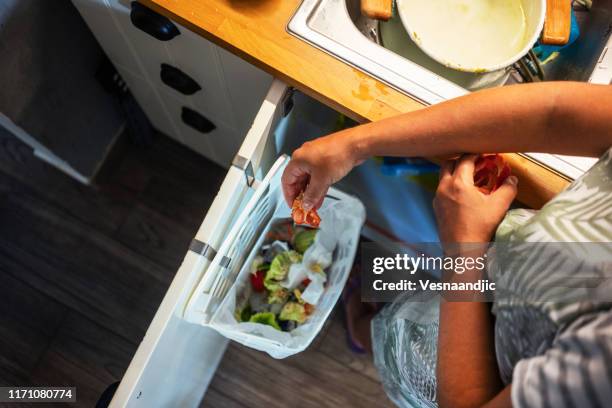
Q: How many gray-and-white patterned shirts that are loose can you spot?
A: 1